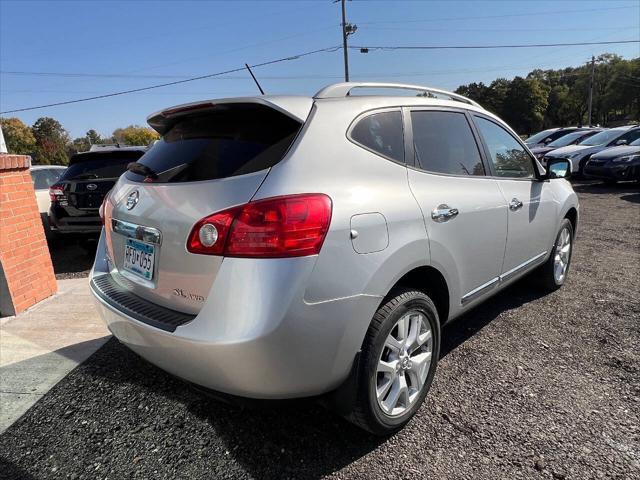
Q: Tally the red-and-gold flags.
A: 0